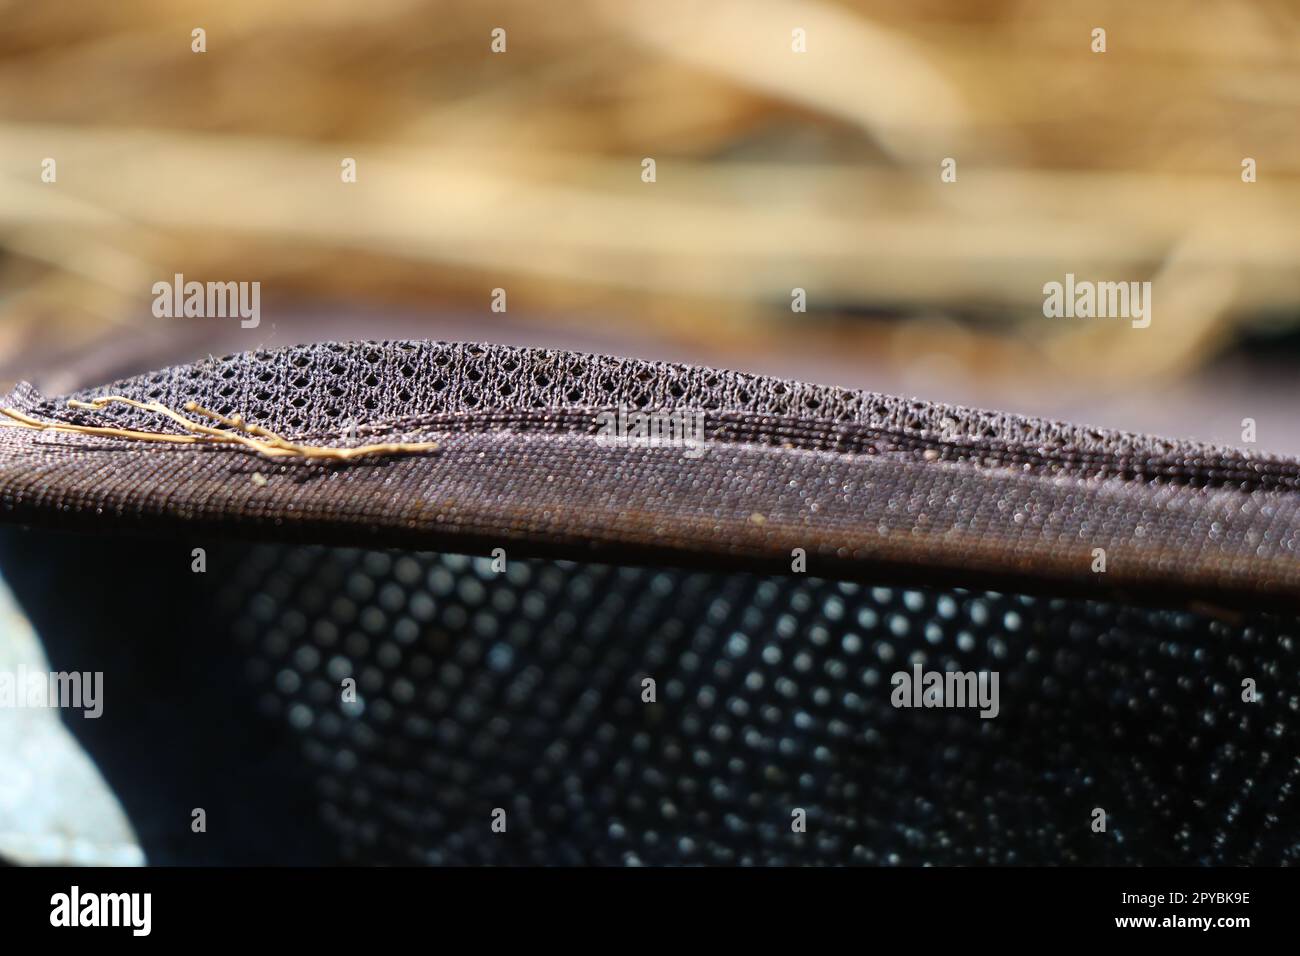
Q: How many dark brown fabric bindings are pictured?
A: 1